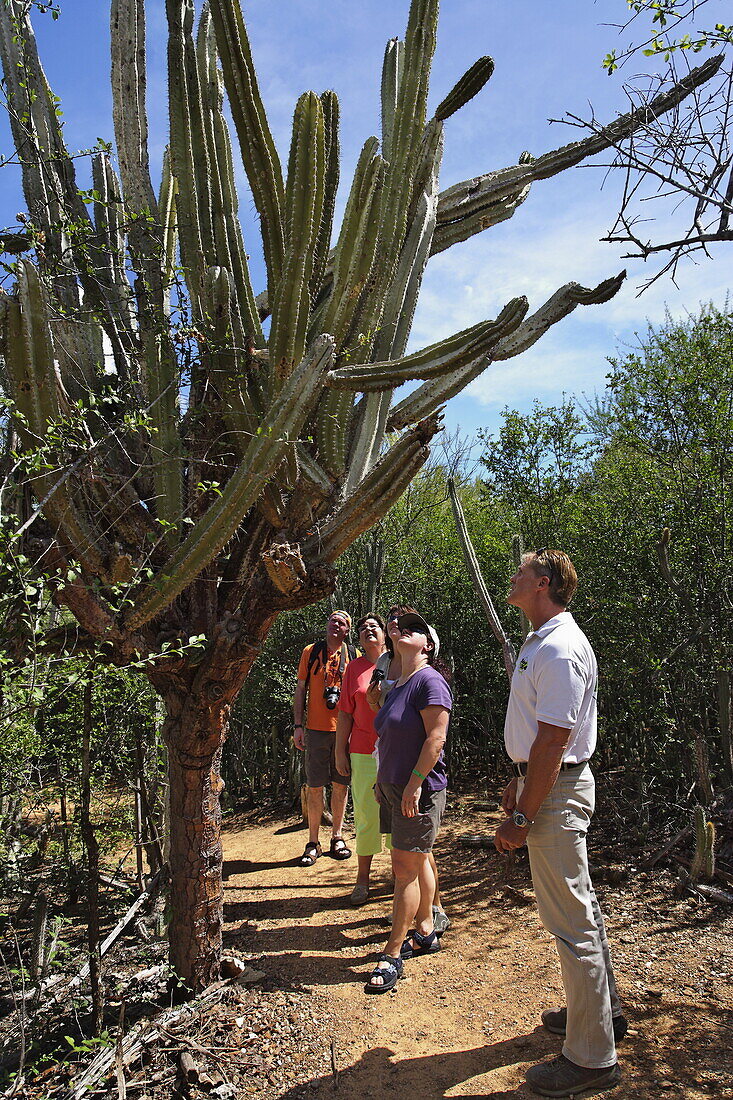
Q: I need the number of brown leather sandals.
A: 2